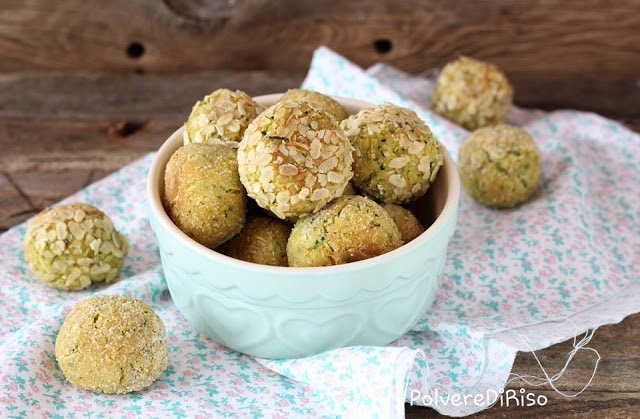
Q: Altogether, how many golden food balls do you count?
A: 12